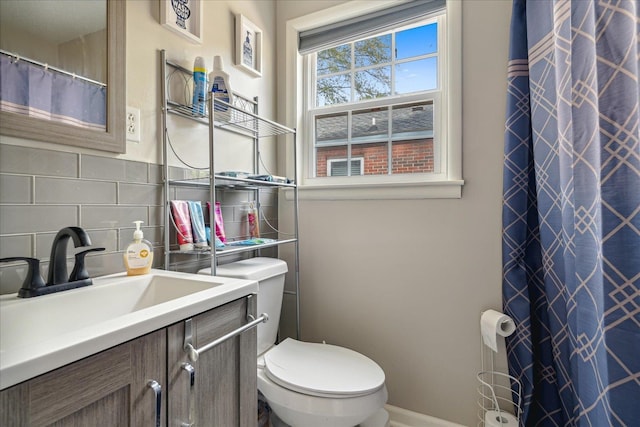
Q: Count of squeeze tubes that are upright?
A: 3